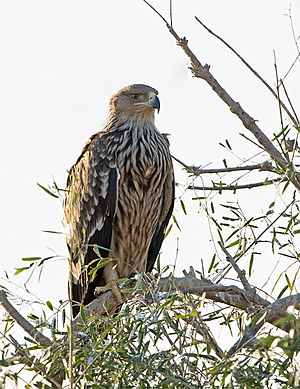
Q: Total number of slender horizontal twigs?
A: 2